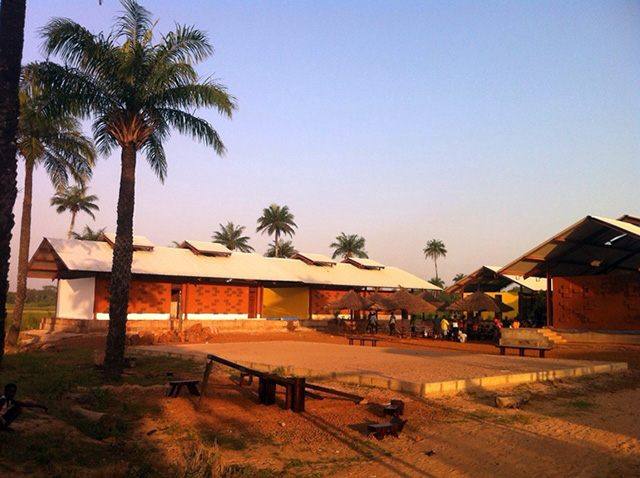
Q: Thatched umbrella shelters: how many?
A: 5